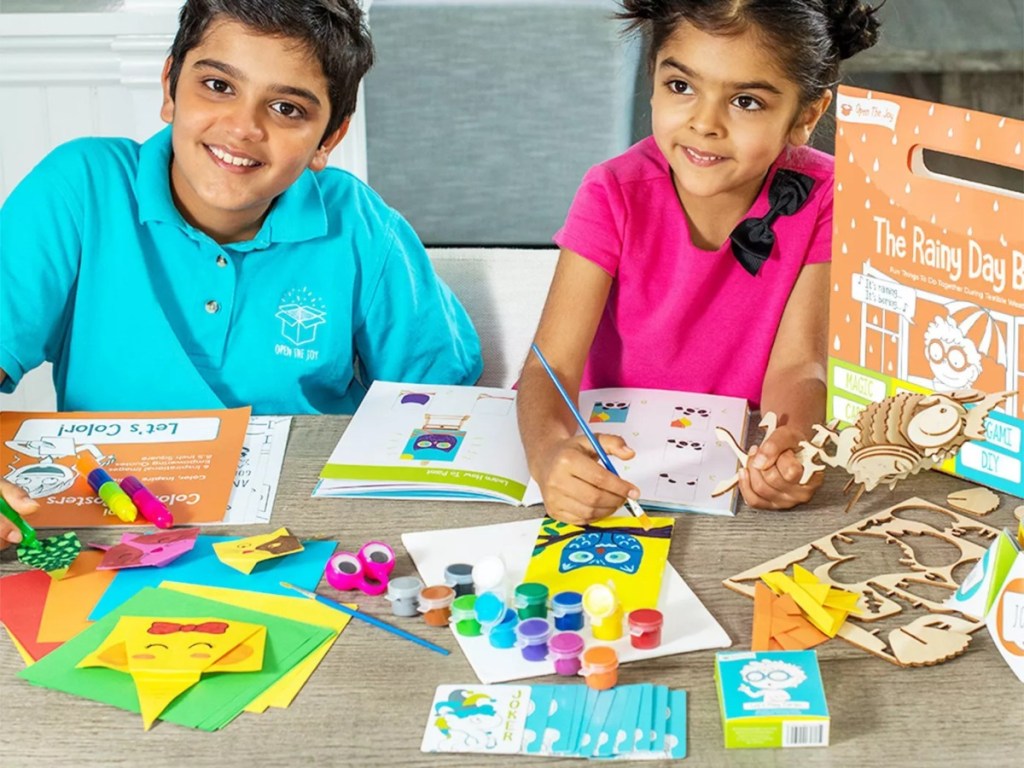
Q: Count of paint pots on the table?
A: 13